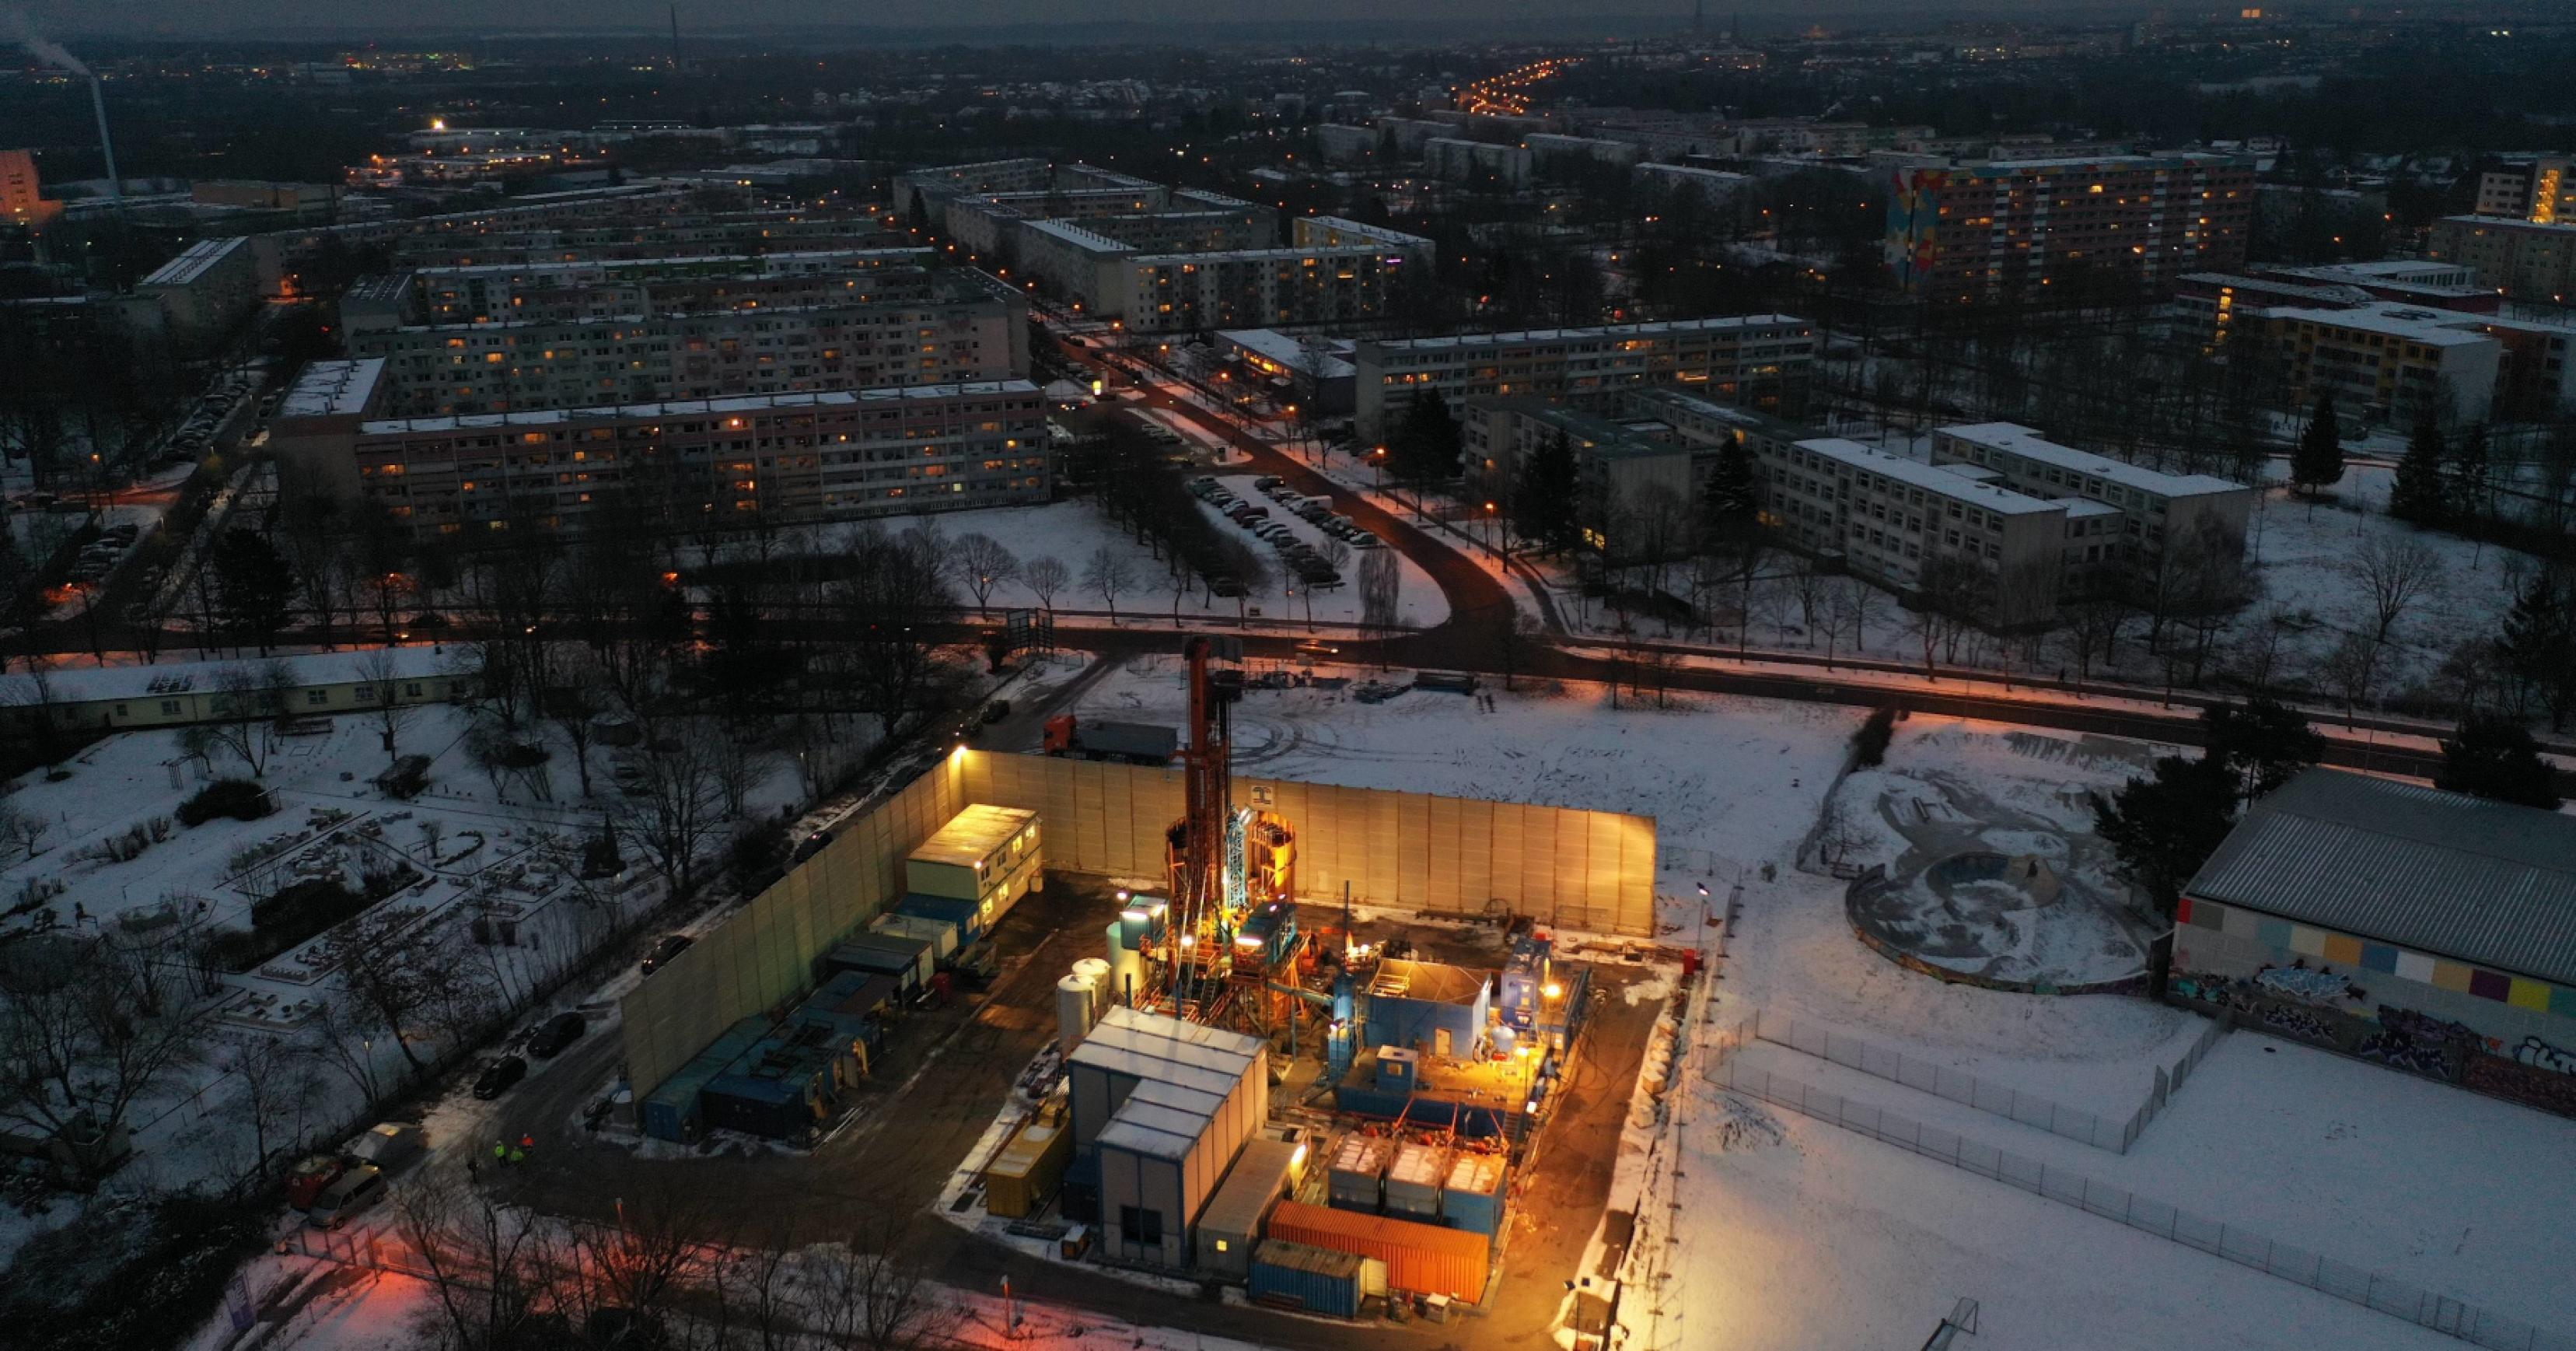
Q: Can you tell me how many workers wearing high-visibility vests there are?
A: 3